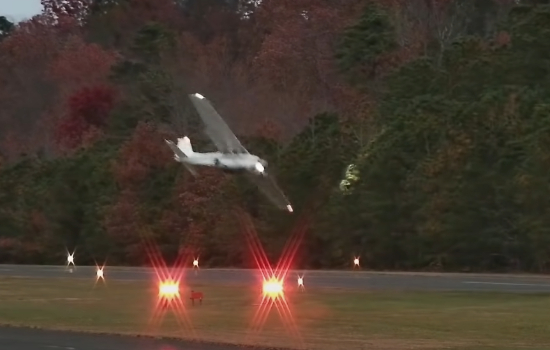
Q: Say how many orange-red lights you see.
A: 2